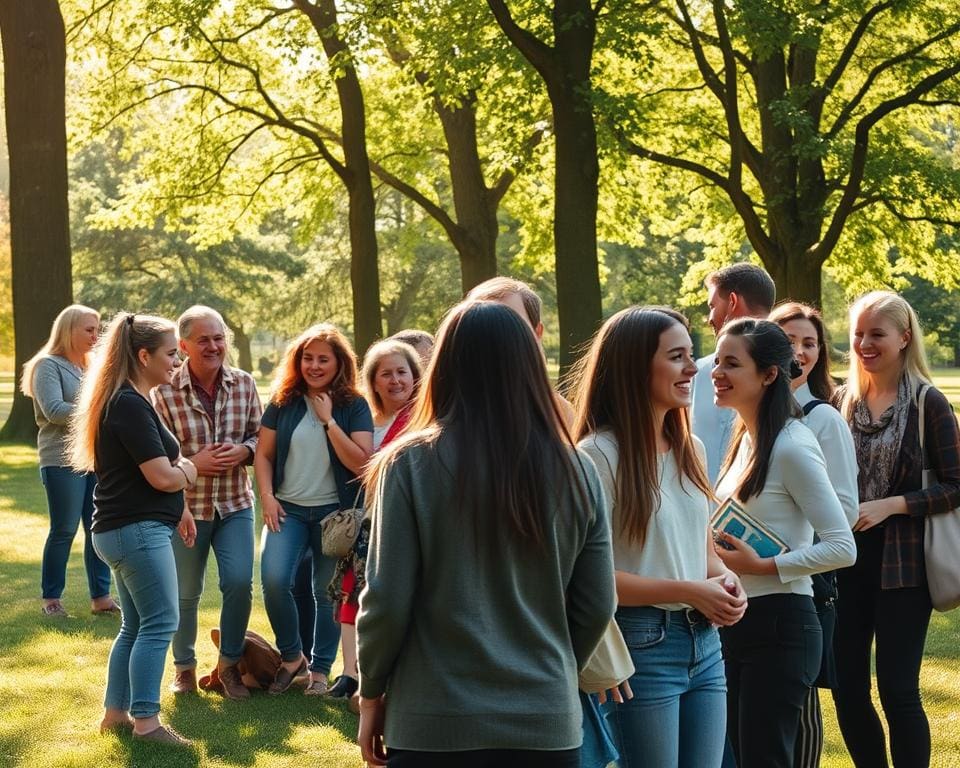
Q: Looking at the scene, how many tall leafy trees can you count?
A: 5